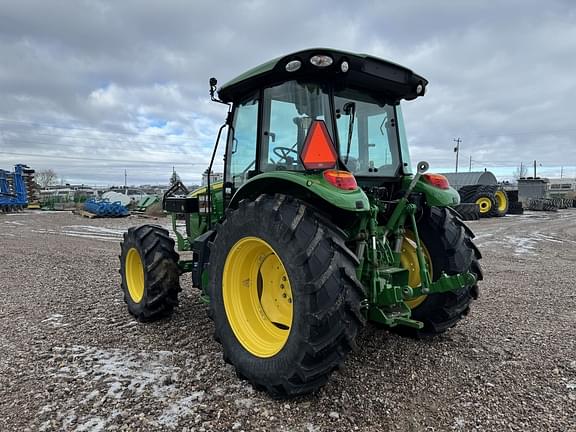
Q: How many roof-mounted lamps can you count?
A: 4